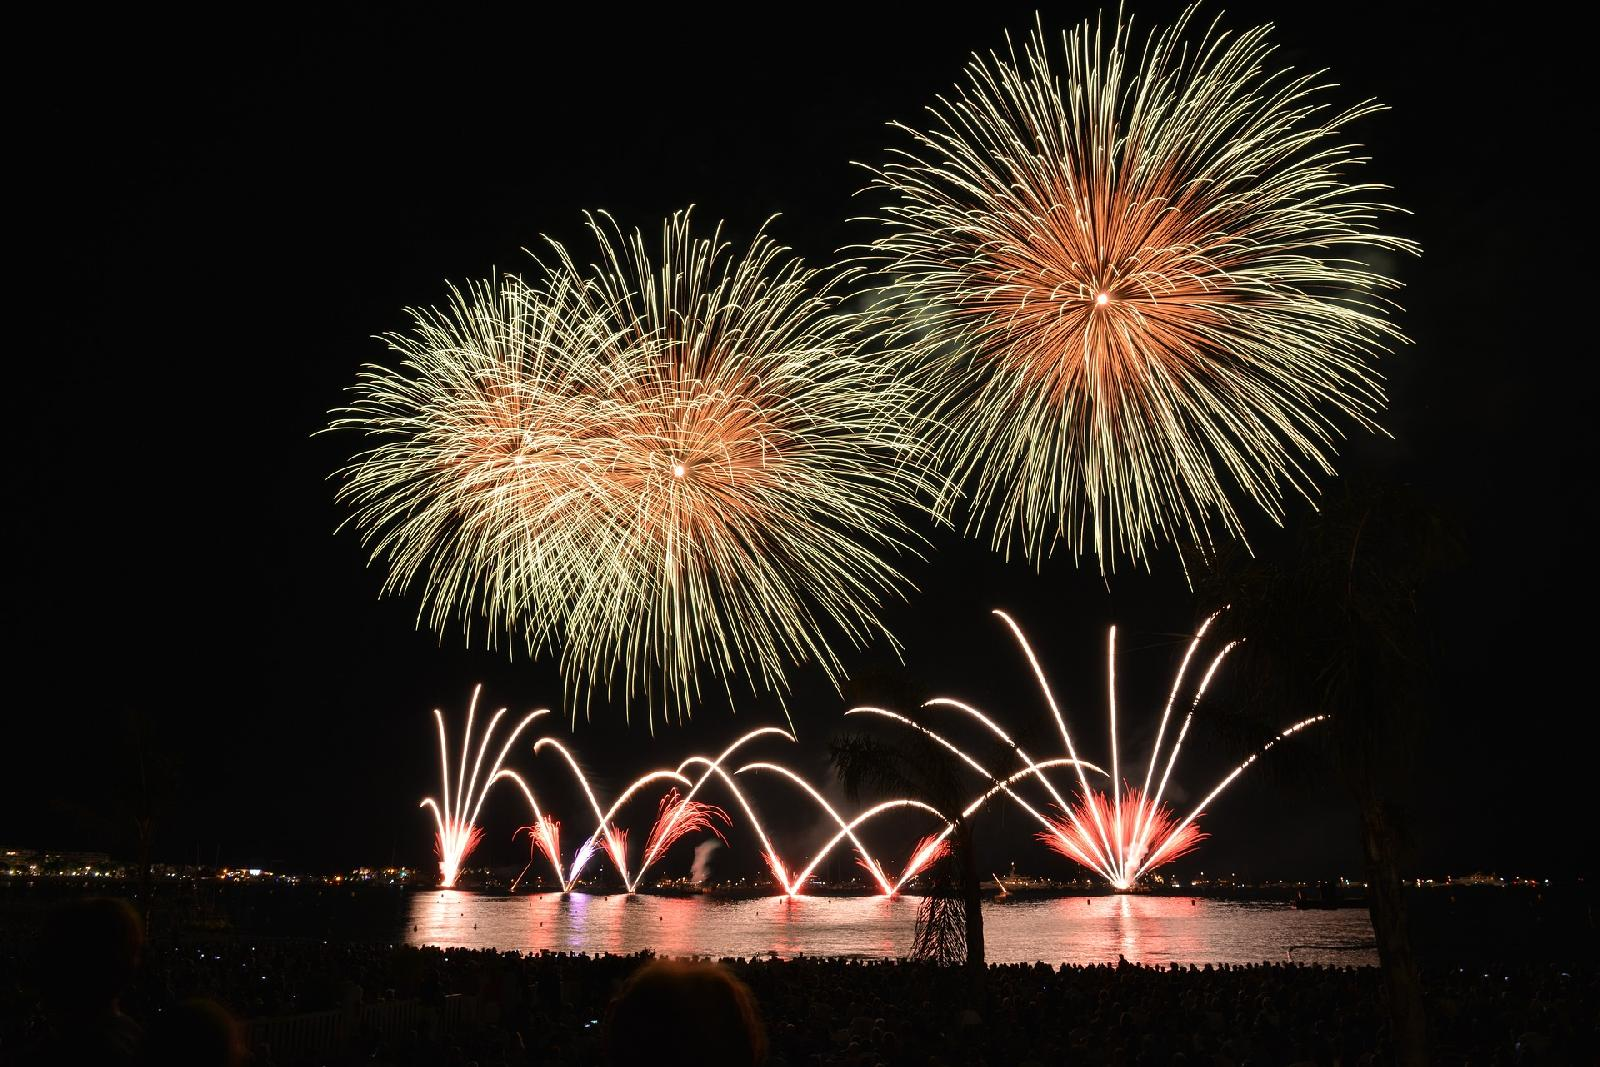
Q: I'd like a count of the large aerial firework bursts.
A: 3